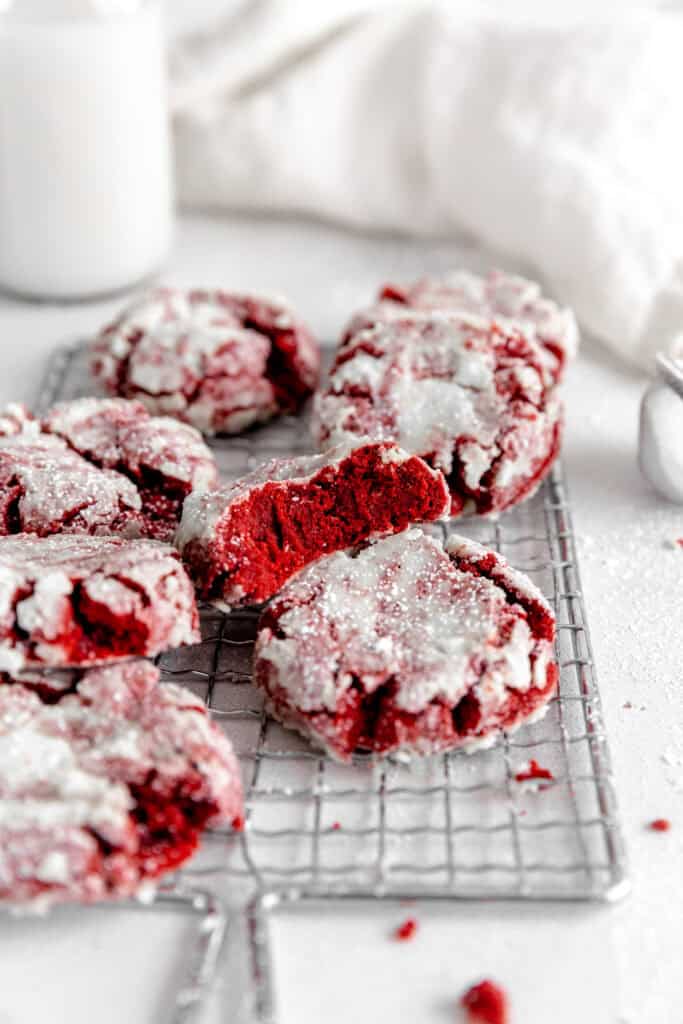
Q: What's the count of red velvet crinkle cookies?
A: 8